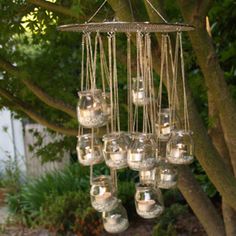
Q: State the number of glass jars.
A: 13